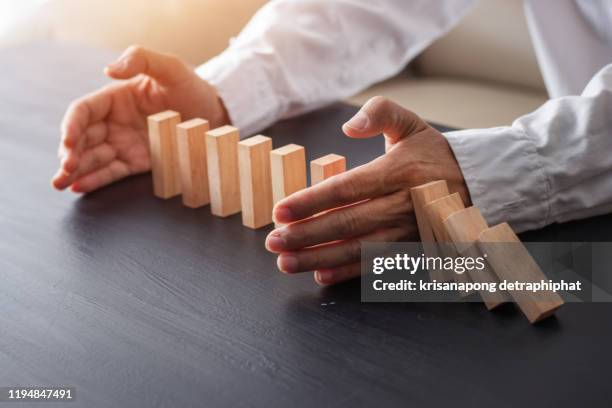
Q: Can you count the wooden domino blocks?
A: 10